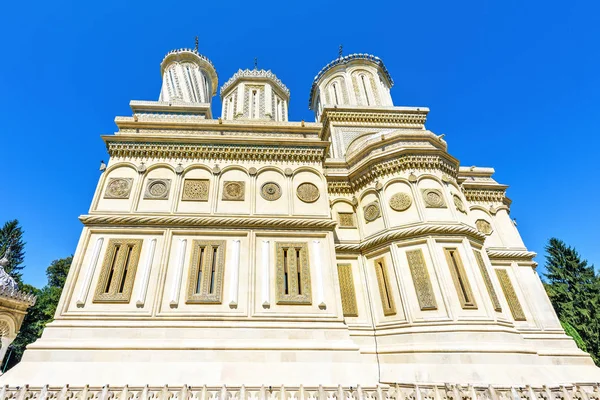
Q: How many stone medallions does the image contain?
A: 12